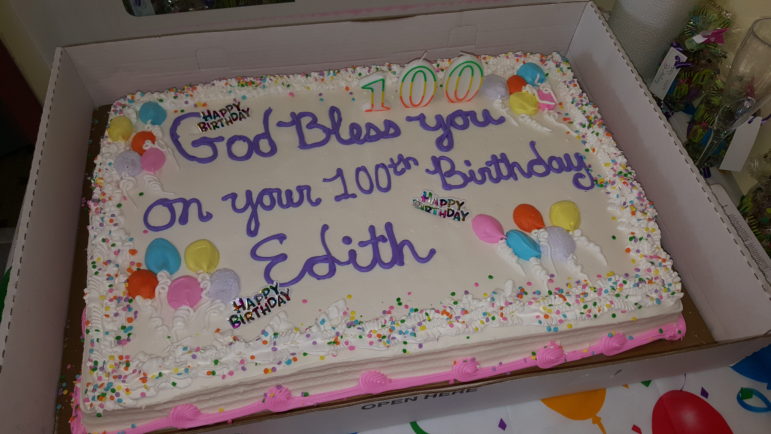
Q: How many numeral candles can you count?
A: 3